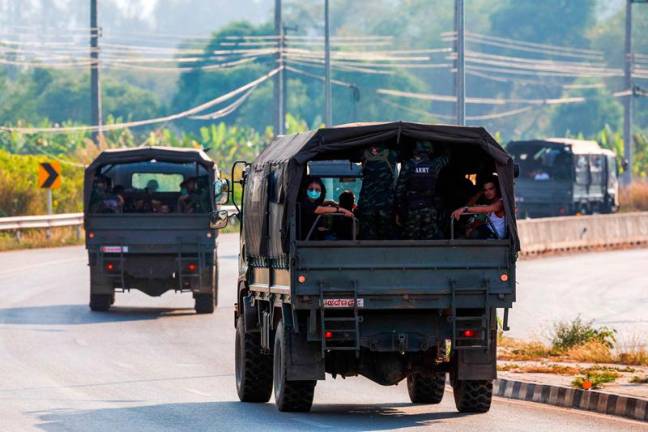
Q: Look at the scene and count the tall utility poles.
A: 5